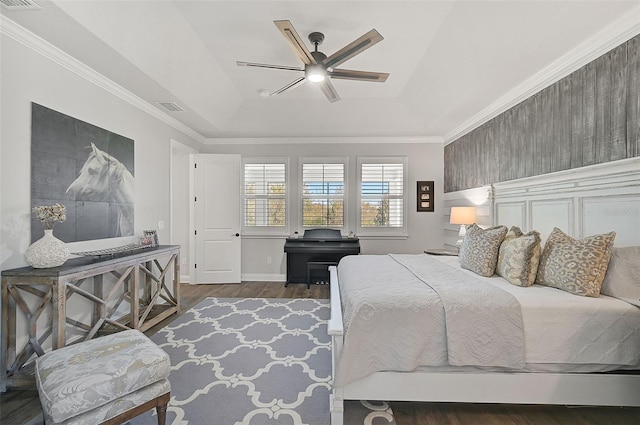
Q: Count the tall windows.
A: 3